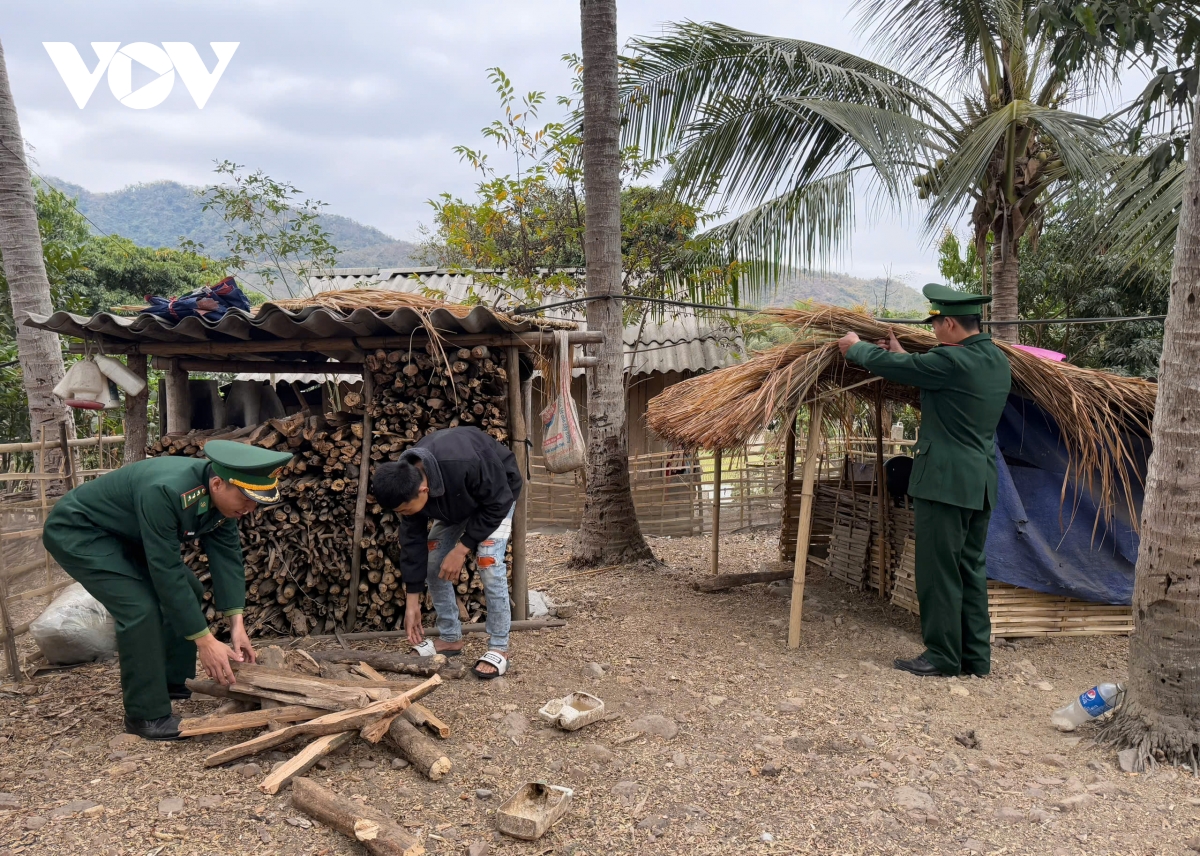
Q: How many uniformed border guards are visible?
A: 2